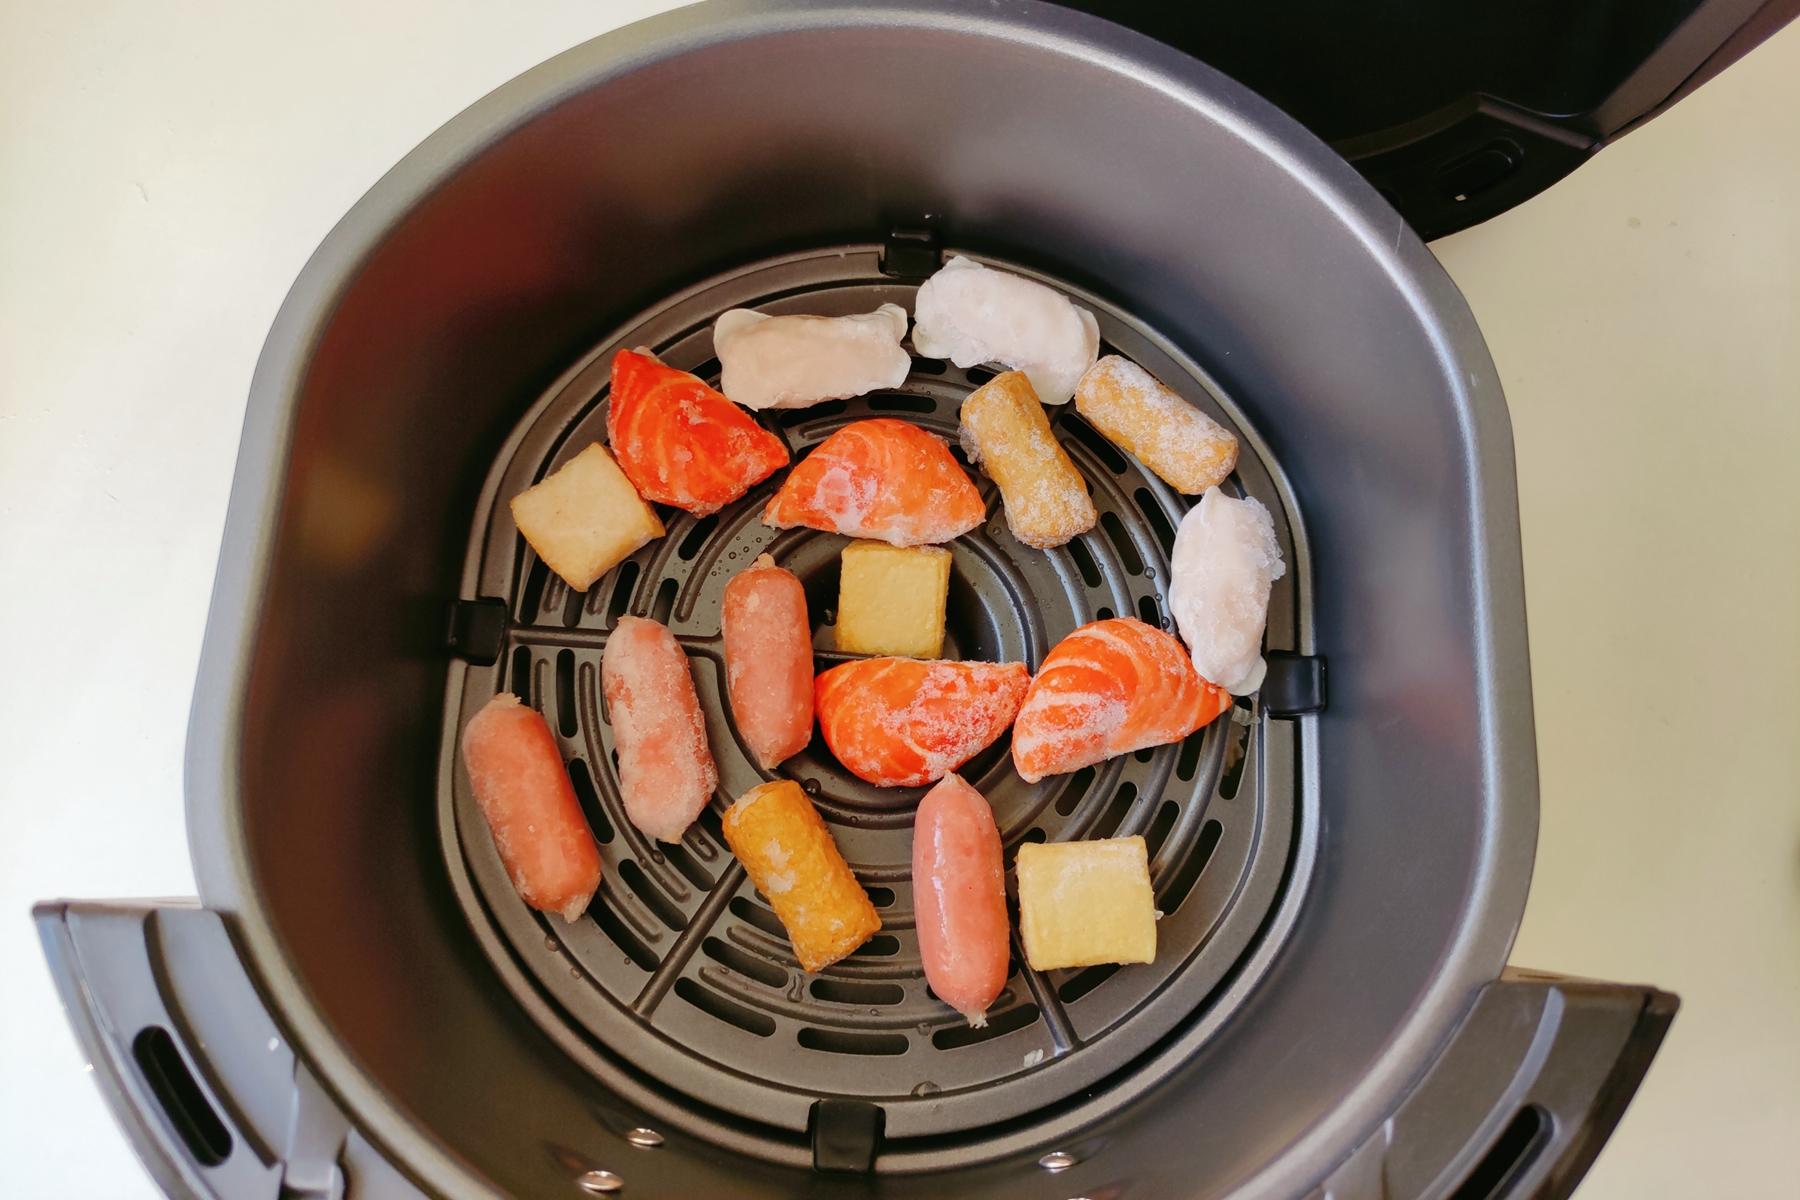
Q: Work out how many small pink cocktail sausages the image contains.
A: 4